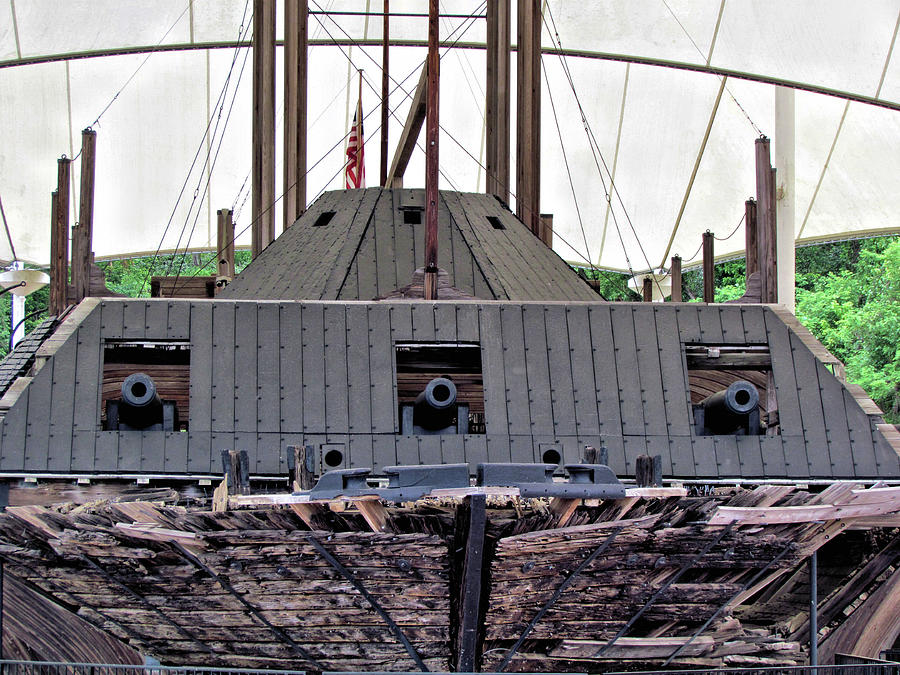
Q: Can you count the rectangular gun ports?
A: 3